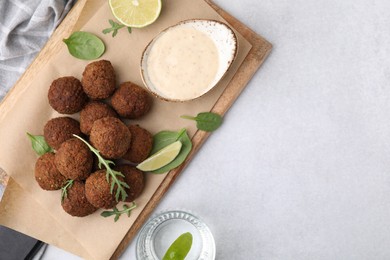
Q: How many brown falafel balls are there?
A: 12